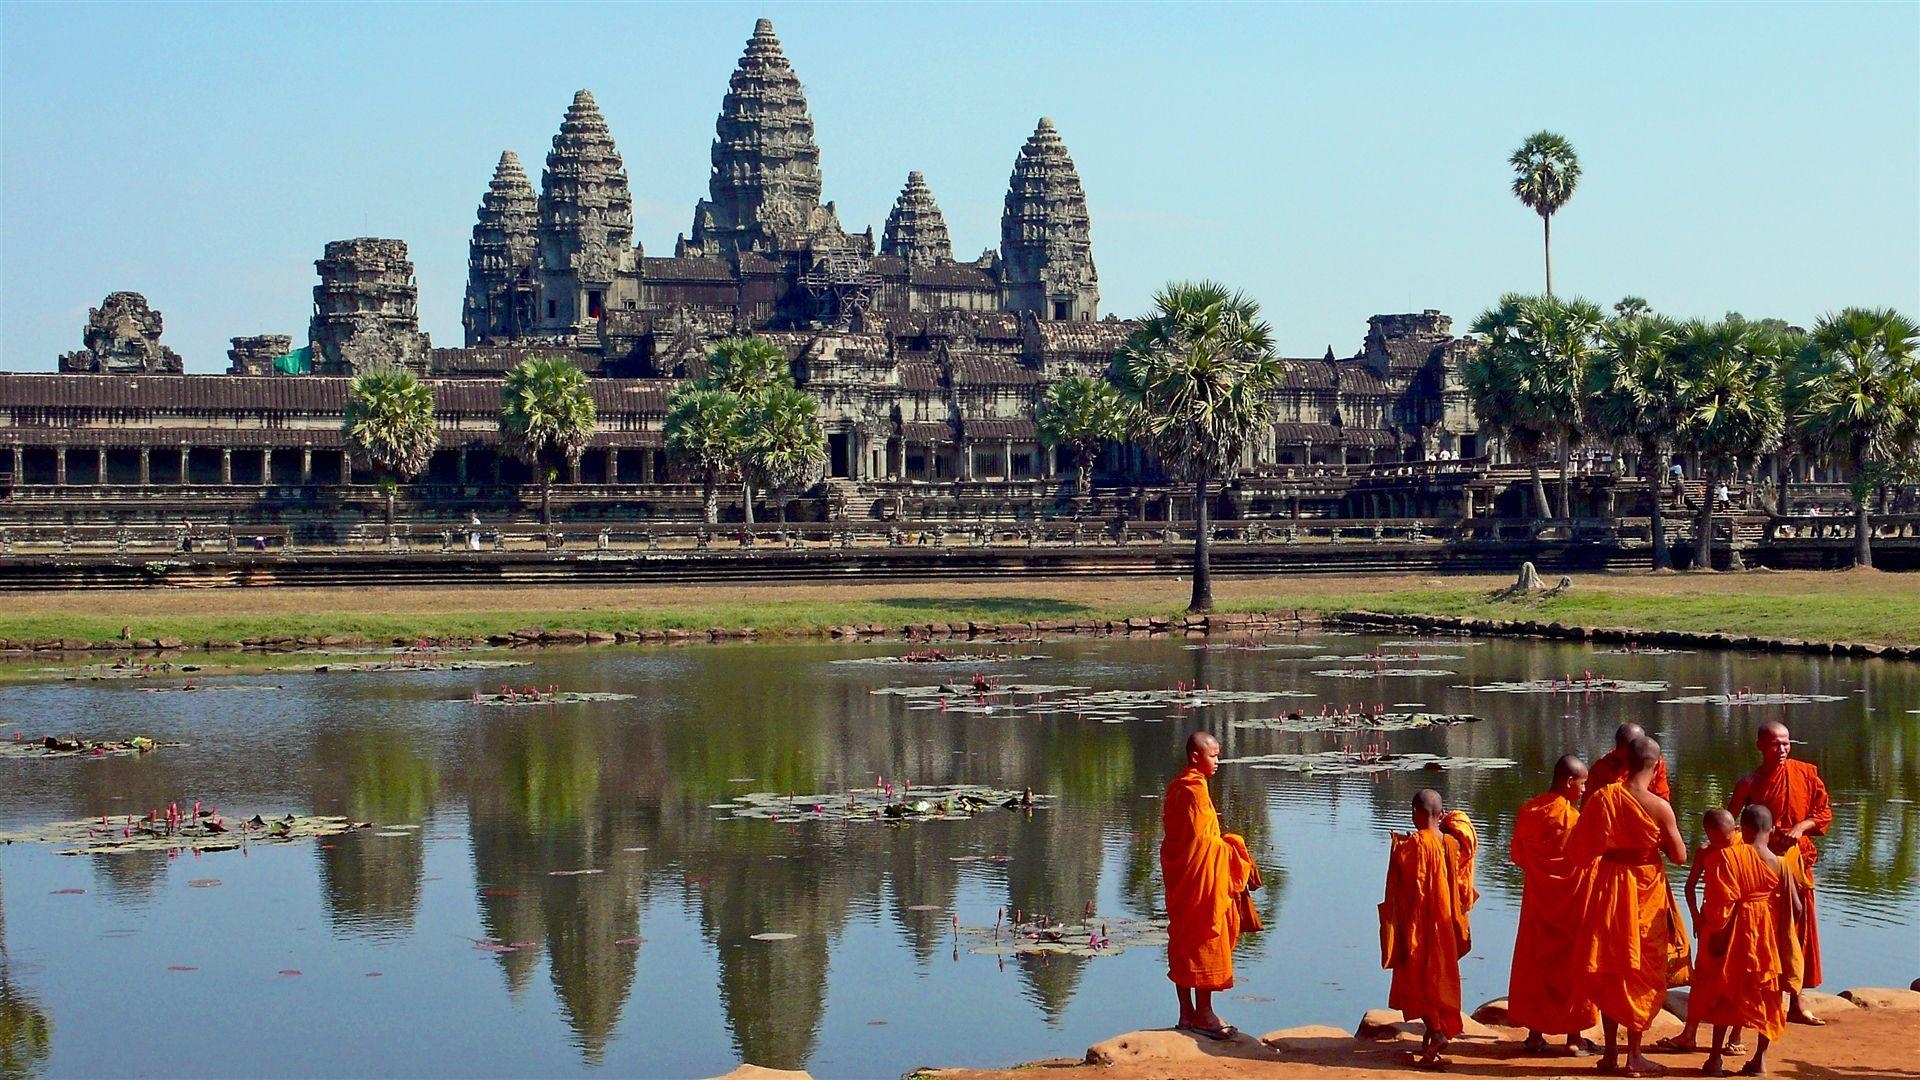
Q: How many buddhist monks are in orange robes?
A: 8